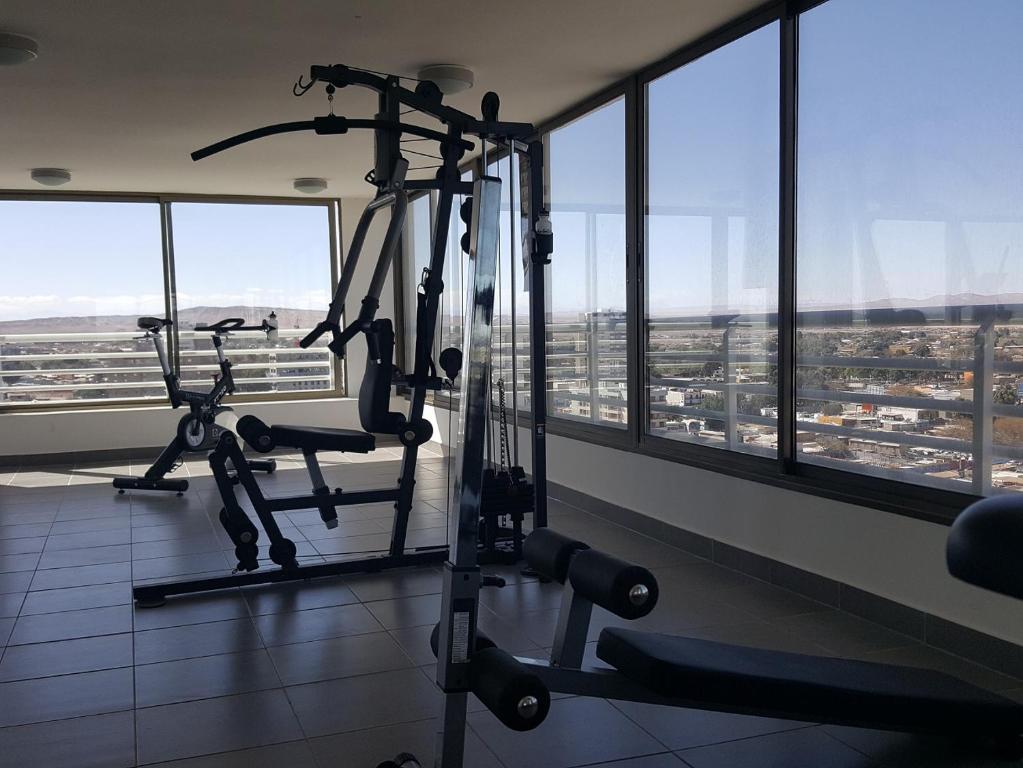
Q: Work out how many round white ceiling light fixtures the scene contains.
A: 4